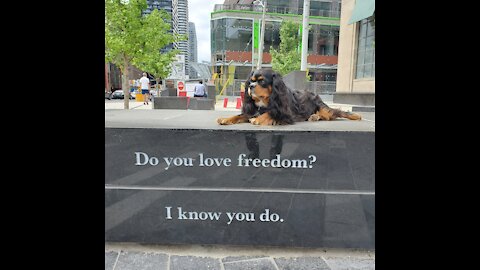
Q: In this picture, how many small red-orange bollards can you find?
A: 2